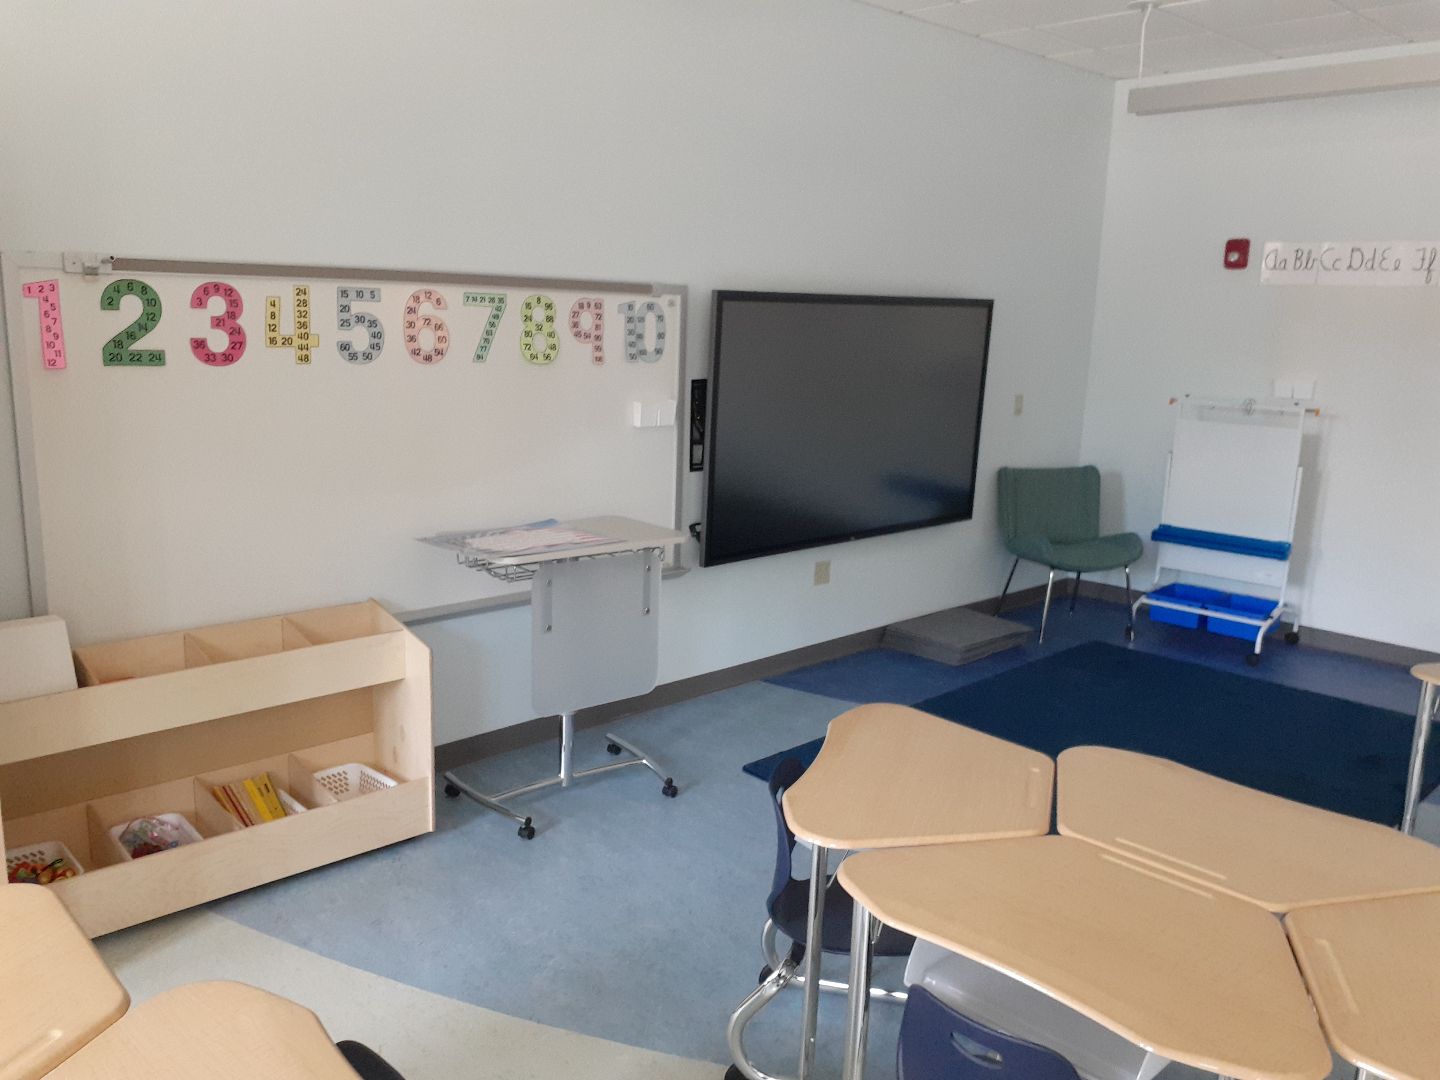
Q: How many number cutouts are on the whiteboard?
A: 10